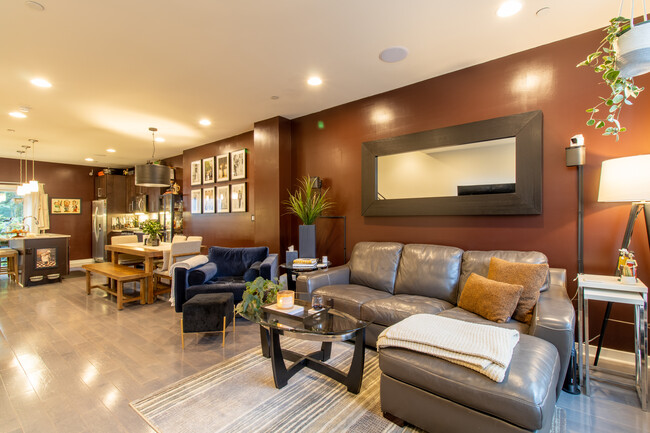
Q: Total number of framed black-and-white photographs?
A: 8